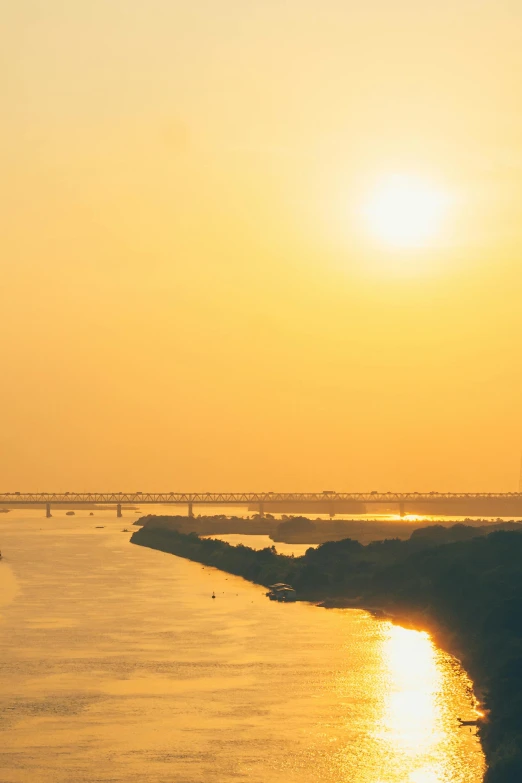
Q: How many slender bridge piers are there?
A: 6